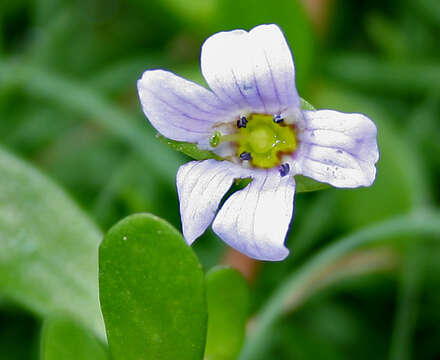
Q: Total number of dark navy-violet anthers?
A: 4